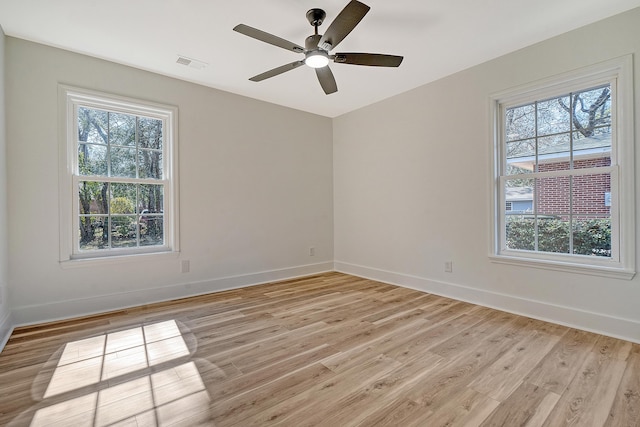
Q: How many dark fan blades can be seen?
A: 5